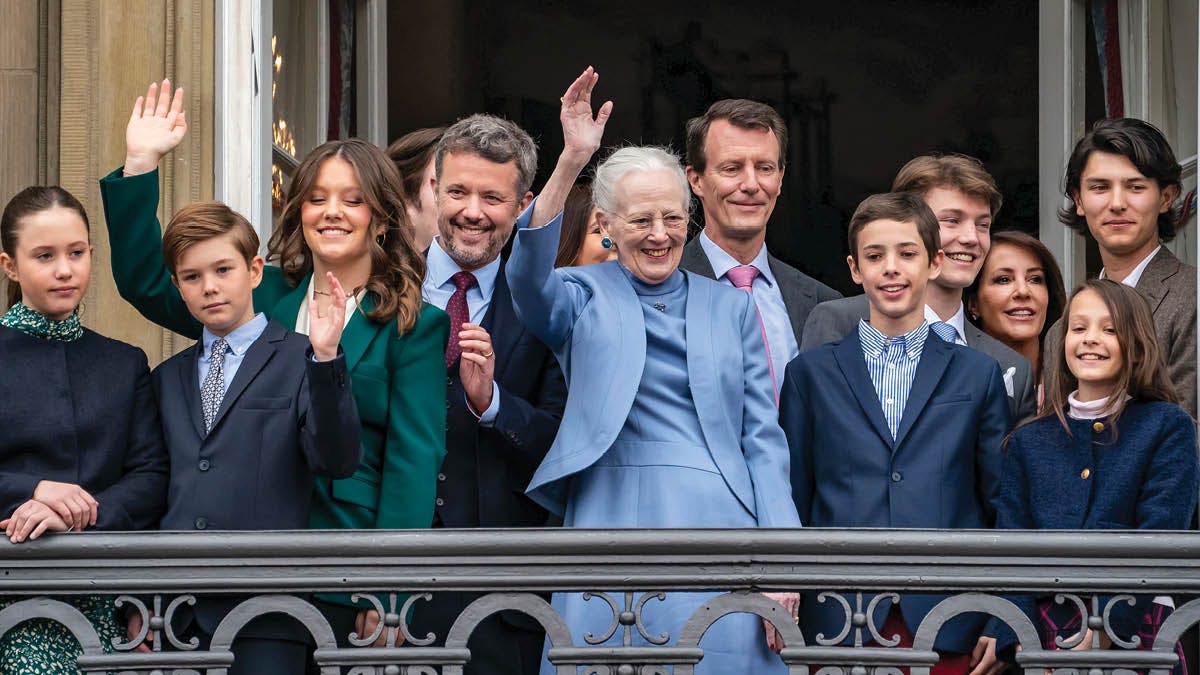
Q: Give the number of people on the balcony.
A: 13